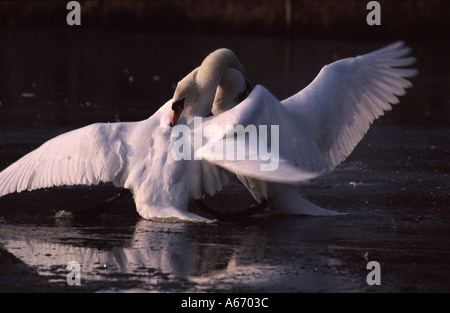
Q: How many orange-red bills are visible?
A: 1